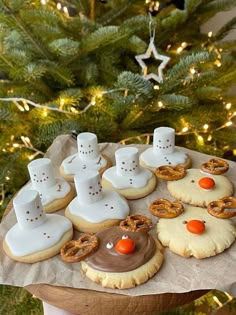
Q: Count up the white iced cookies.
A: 6